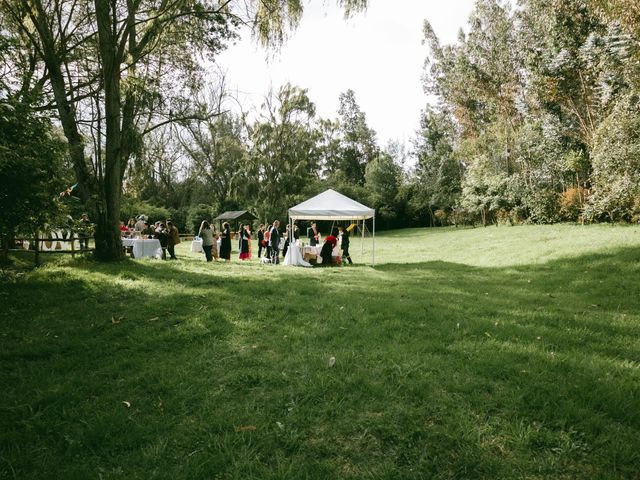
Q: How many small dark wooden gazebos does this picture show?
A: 1